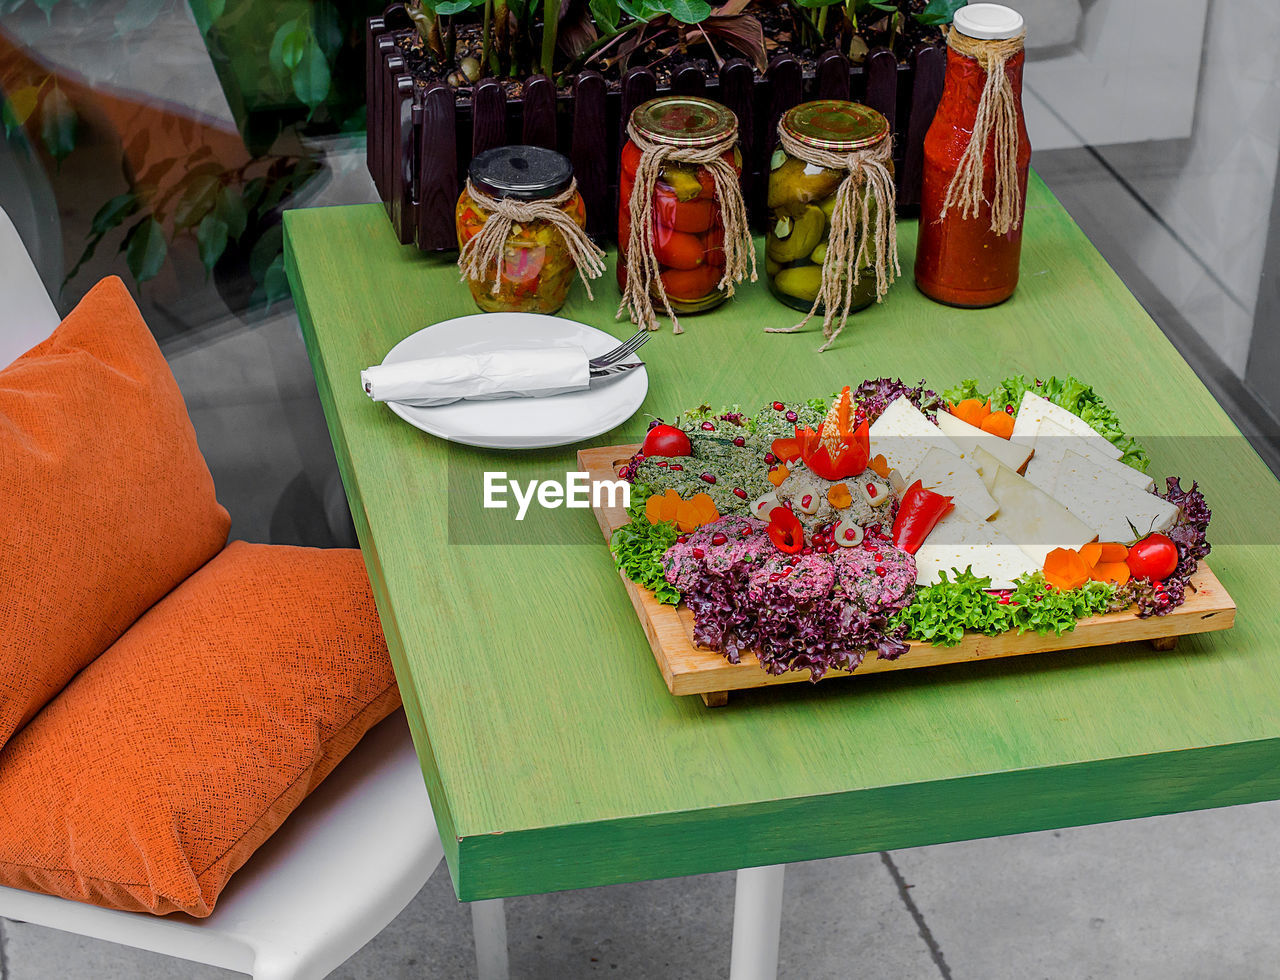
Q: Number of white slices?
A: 9